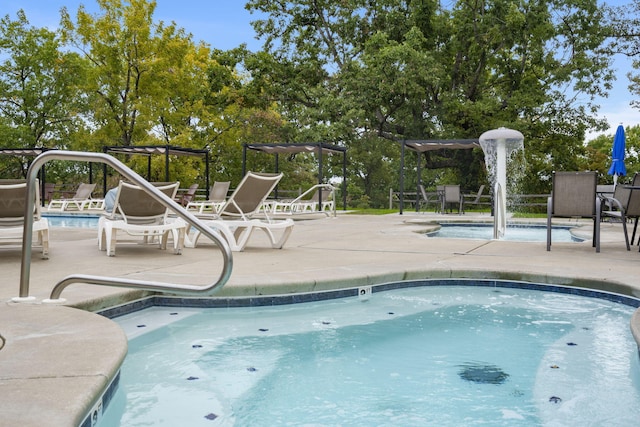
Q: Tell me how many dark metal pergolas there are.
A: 4